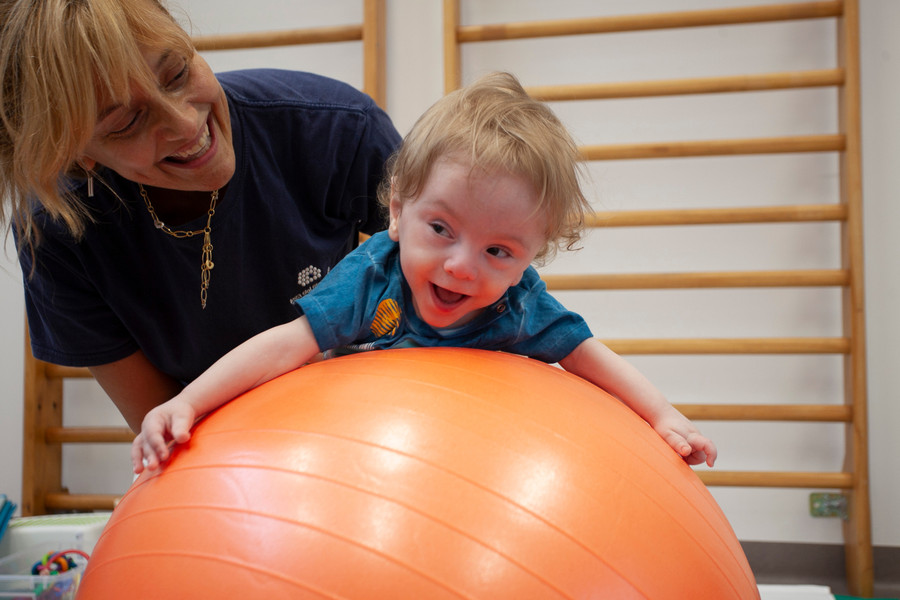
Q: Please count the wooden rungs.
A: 12